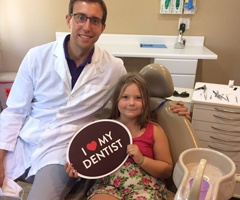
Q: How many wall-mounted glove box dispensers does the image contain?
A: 3